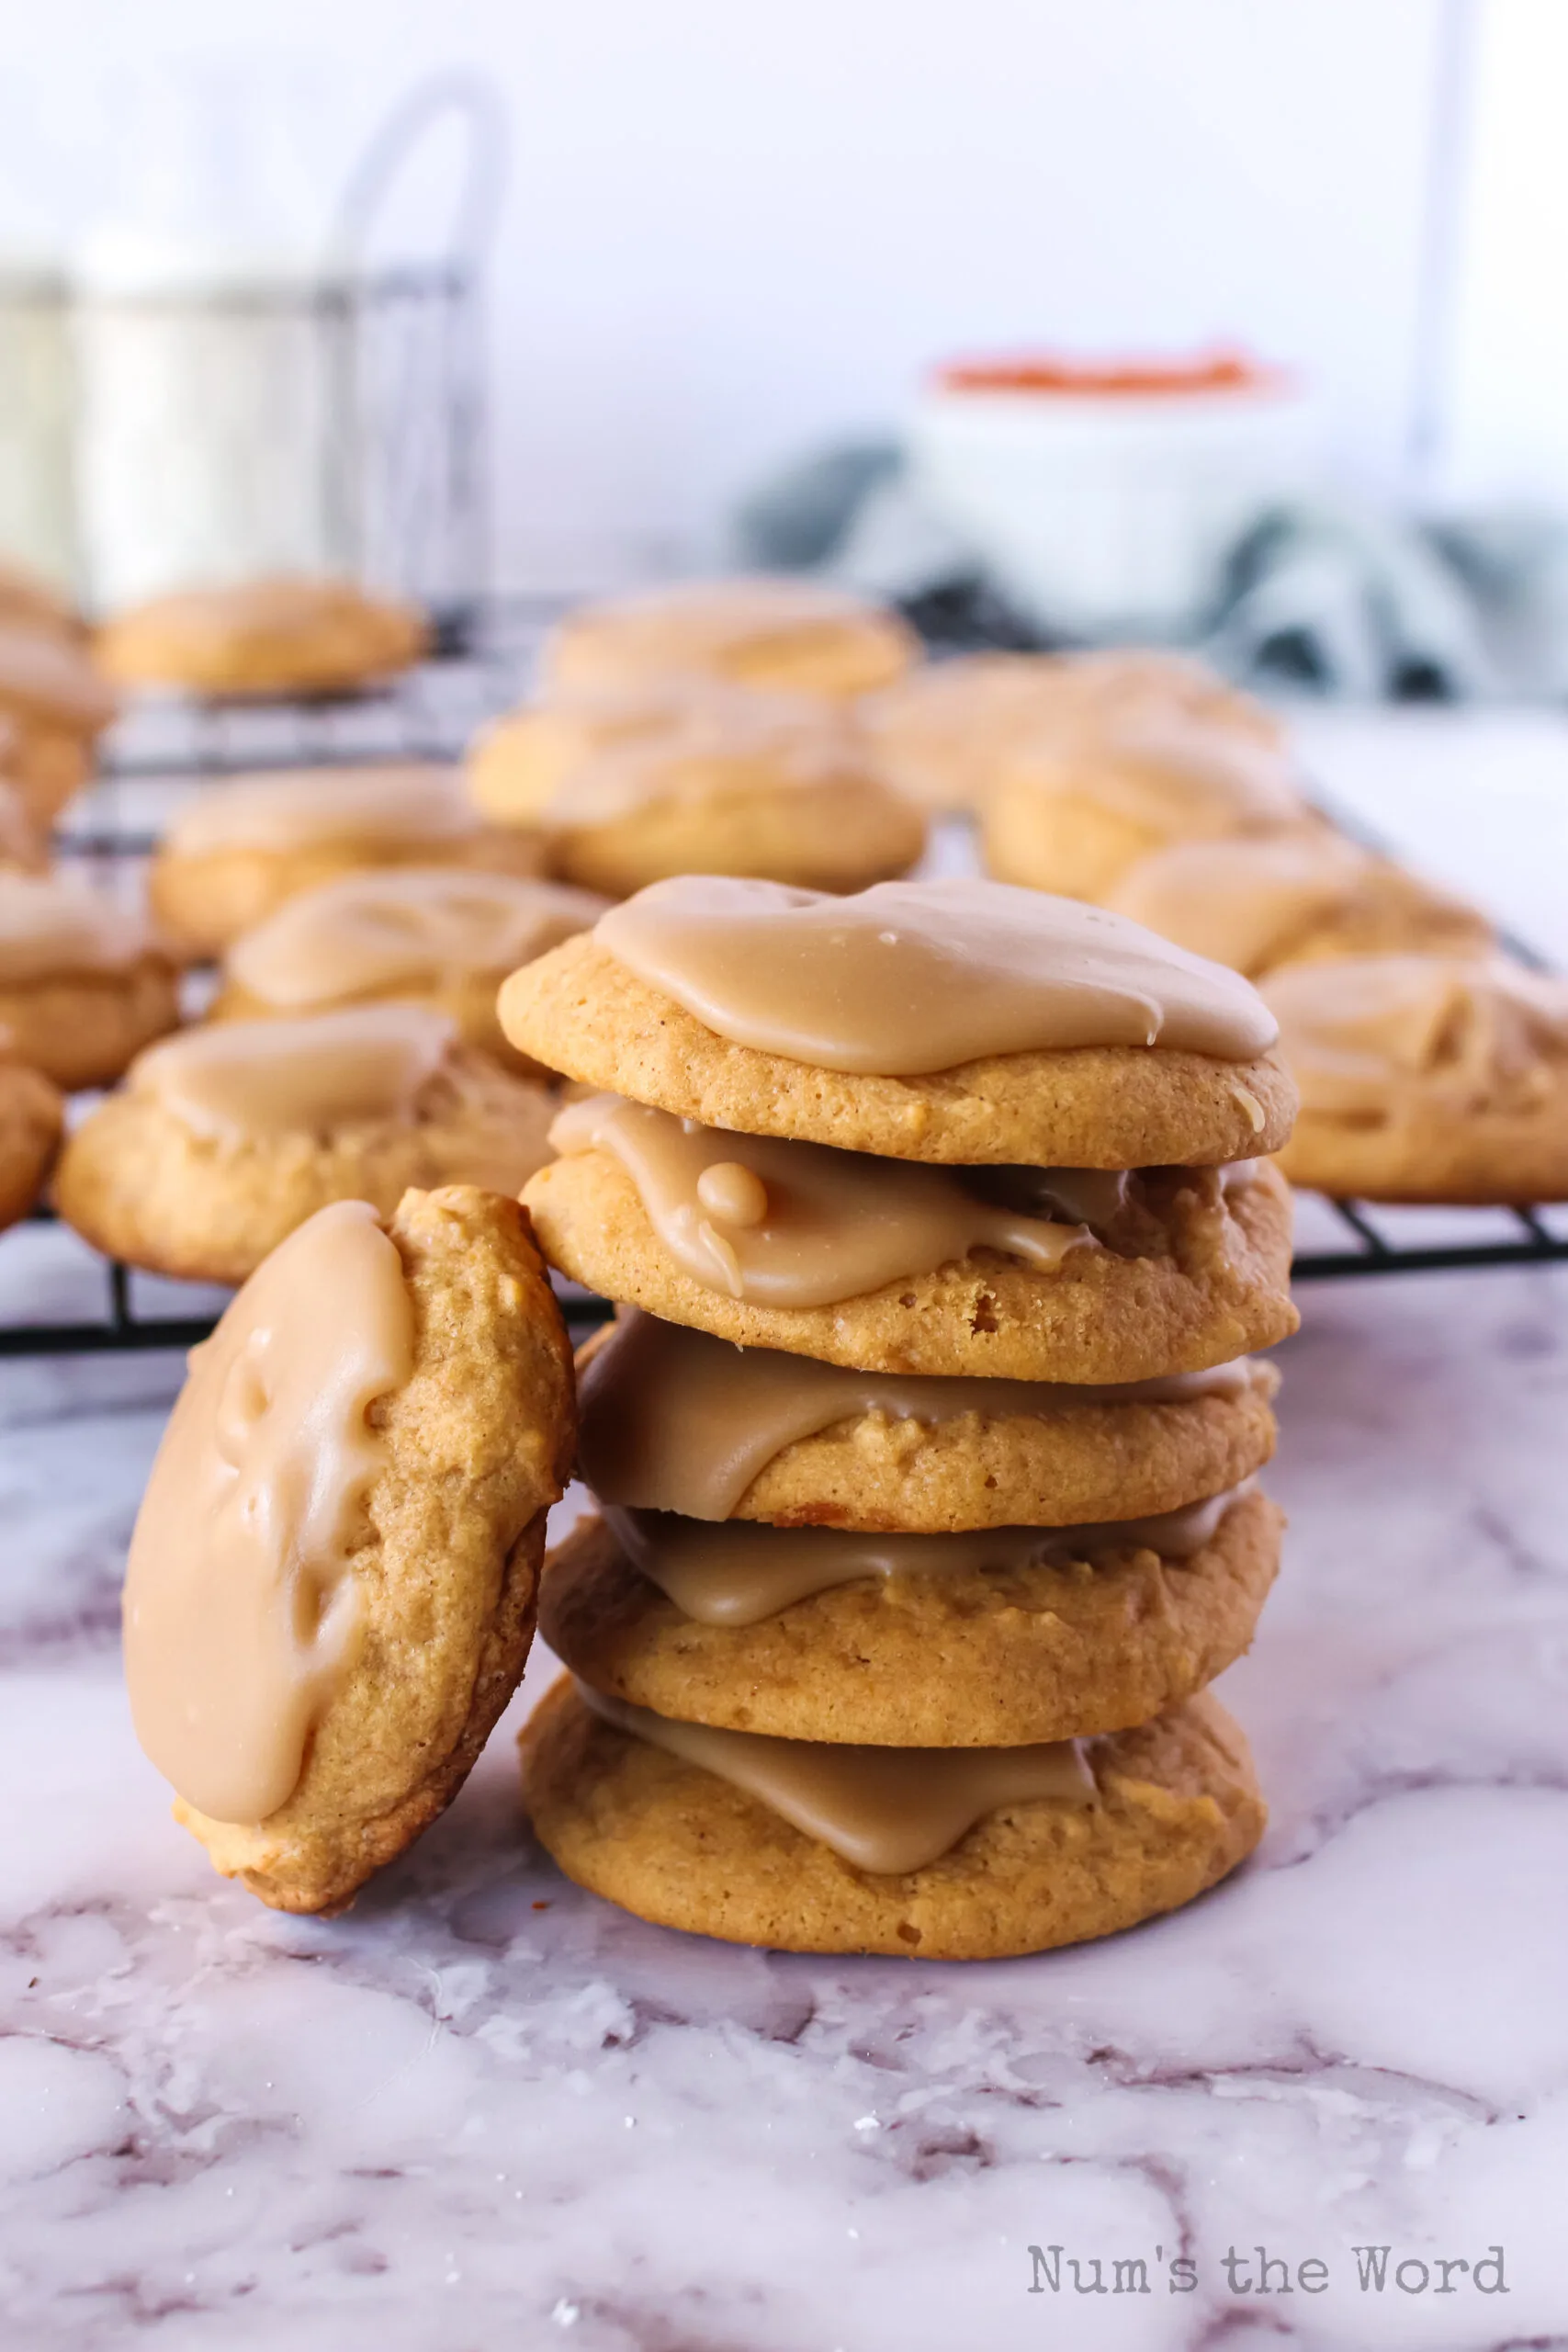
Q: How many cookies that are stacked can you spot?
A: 5